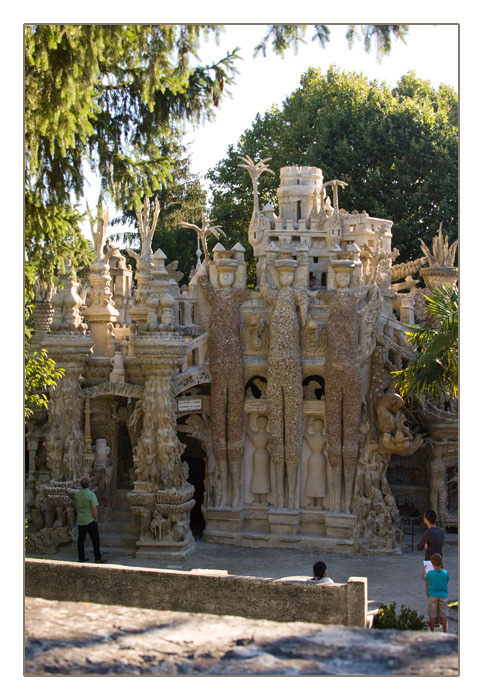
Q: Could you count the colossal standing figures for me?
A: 3